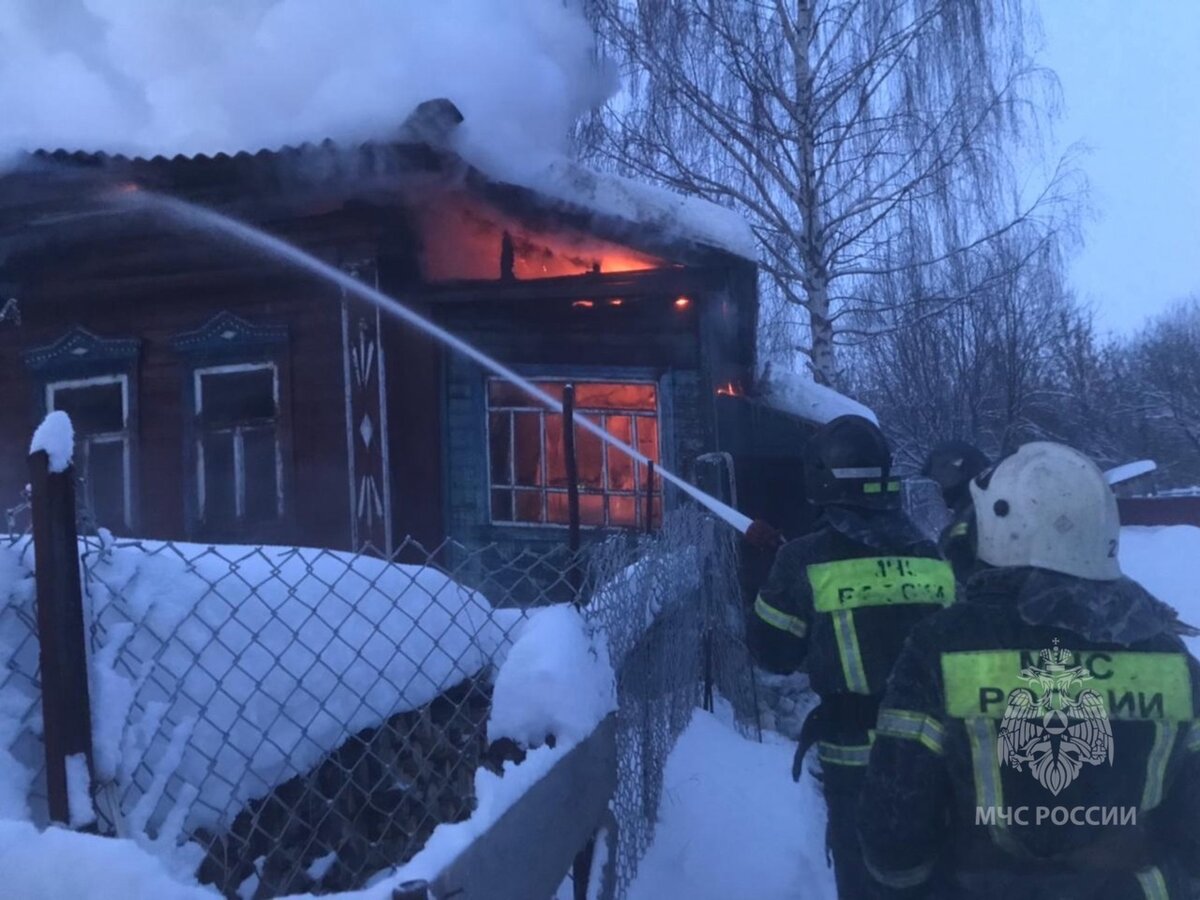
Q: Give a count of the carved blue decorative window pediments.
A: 2